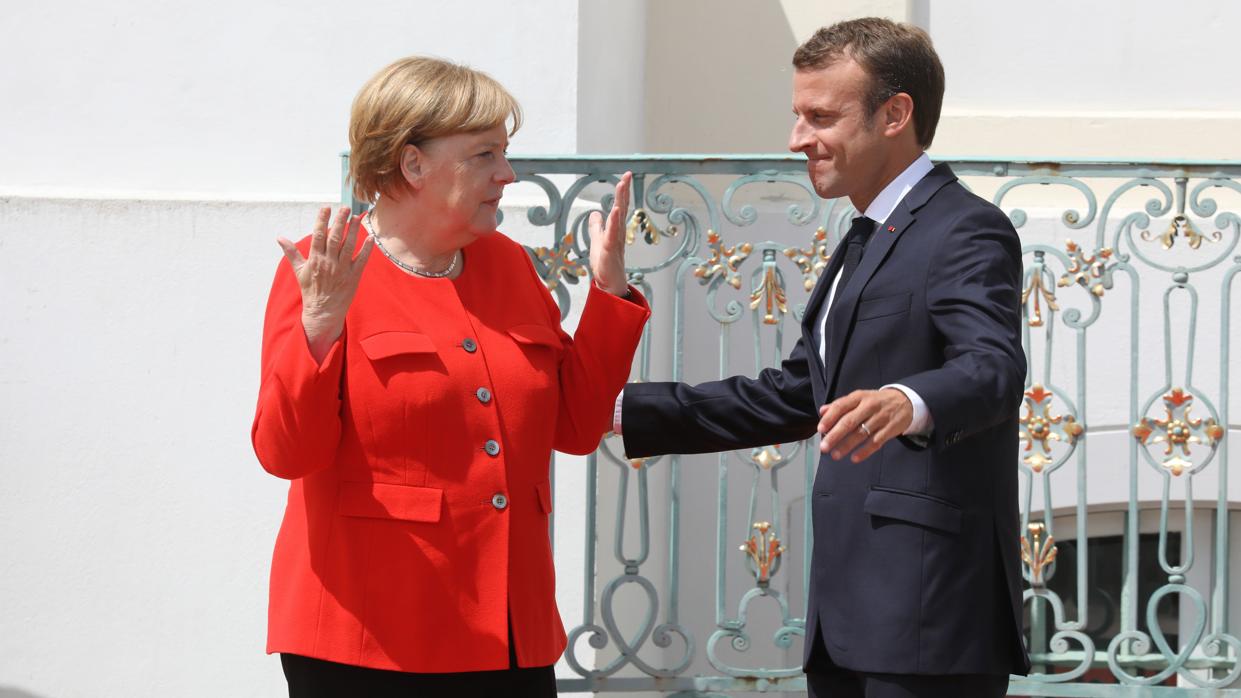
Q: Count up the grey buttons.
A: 4